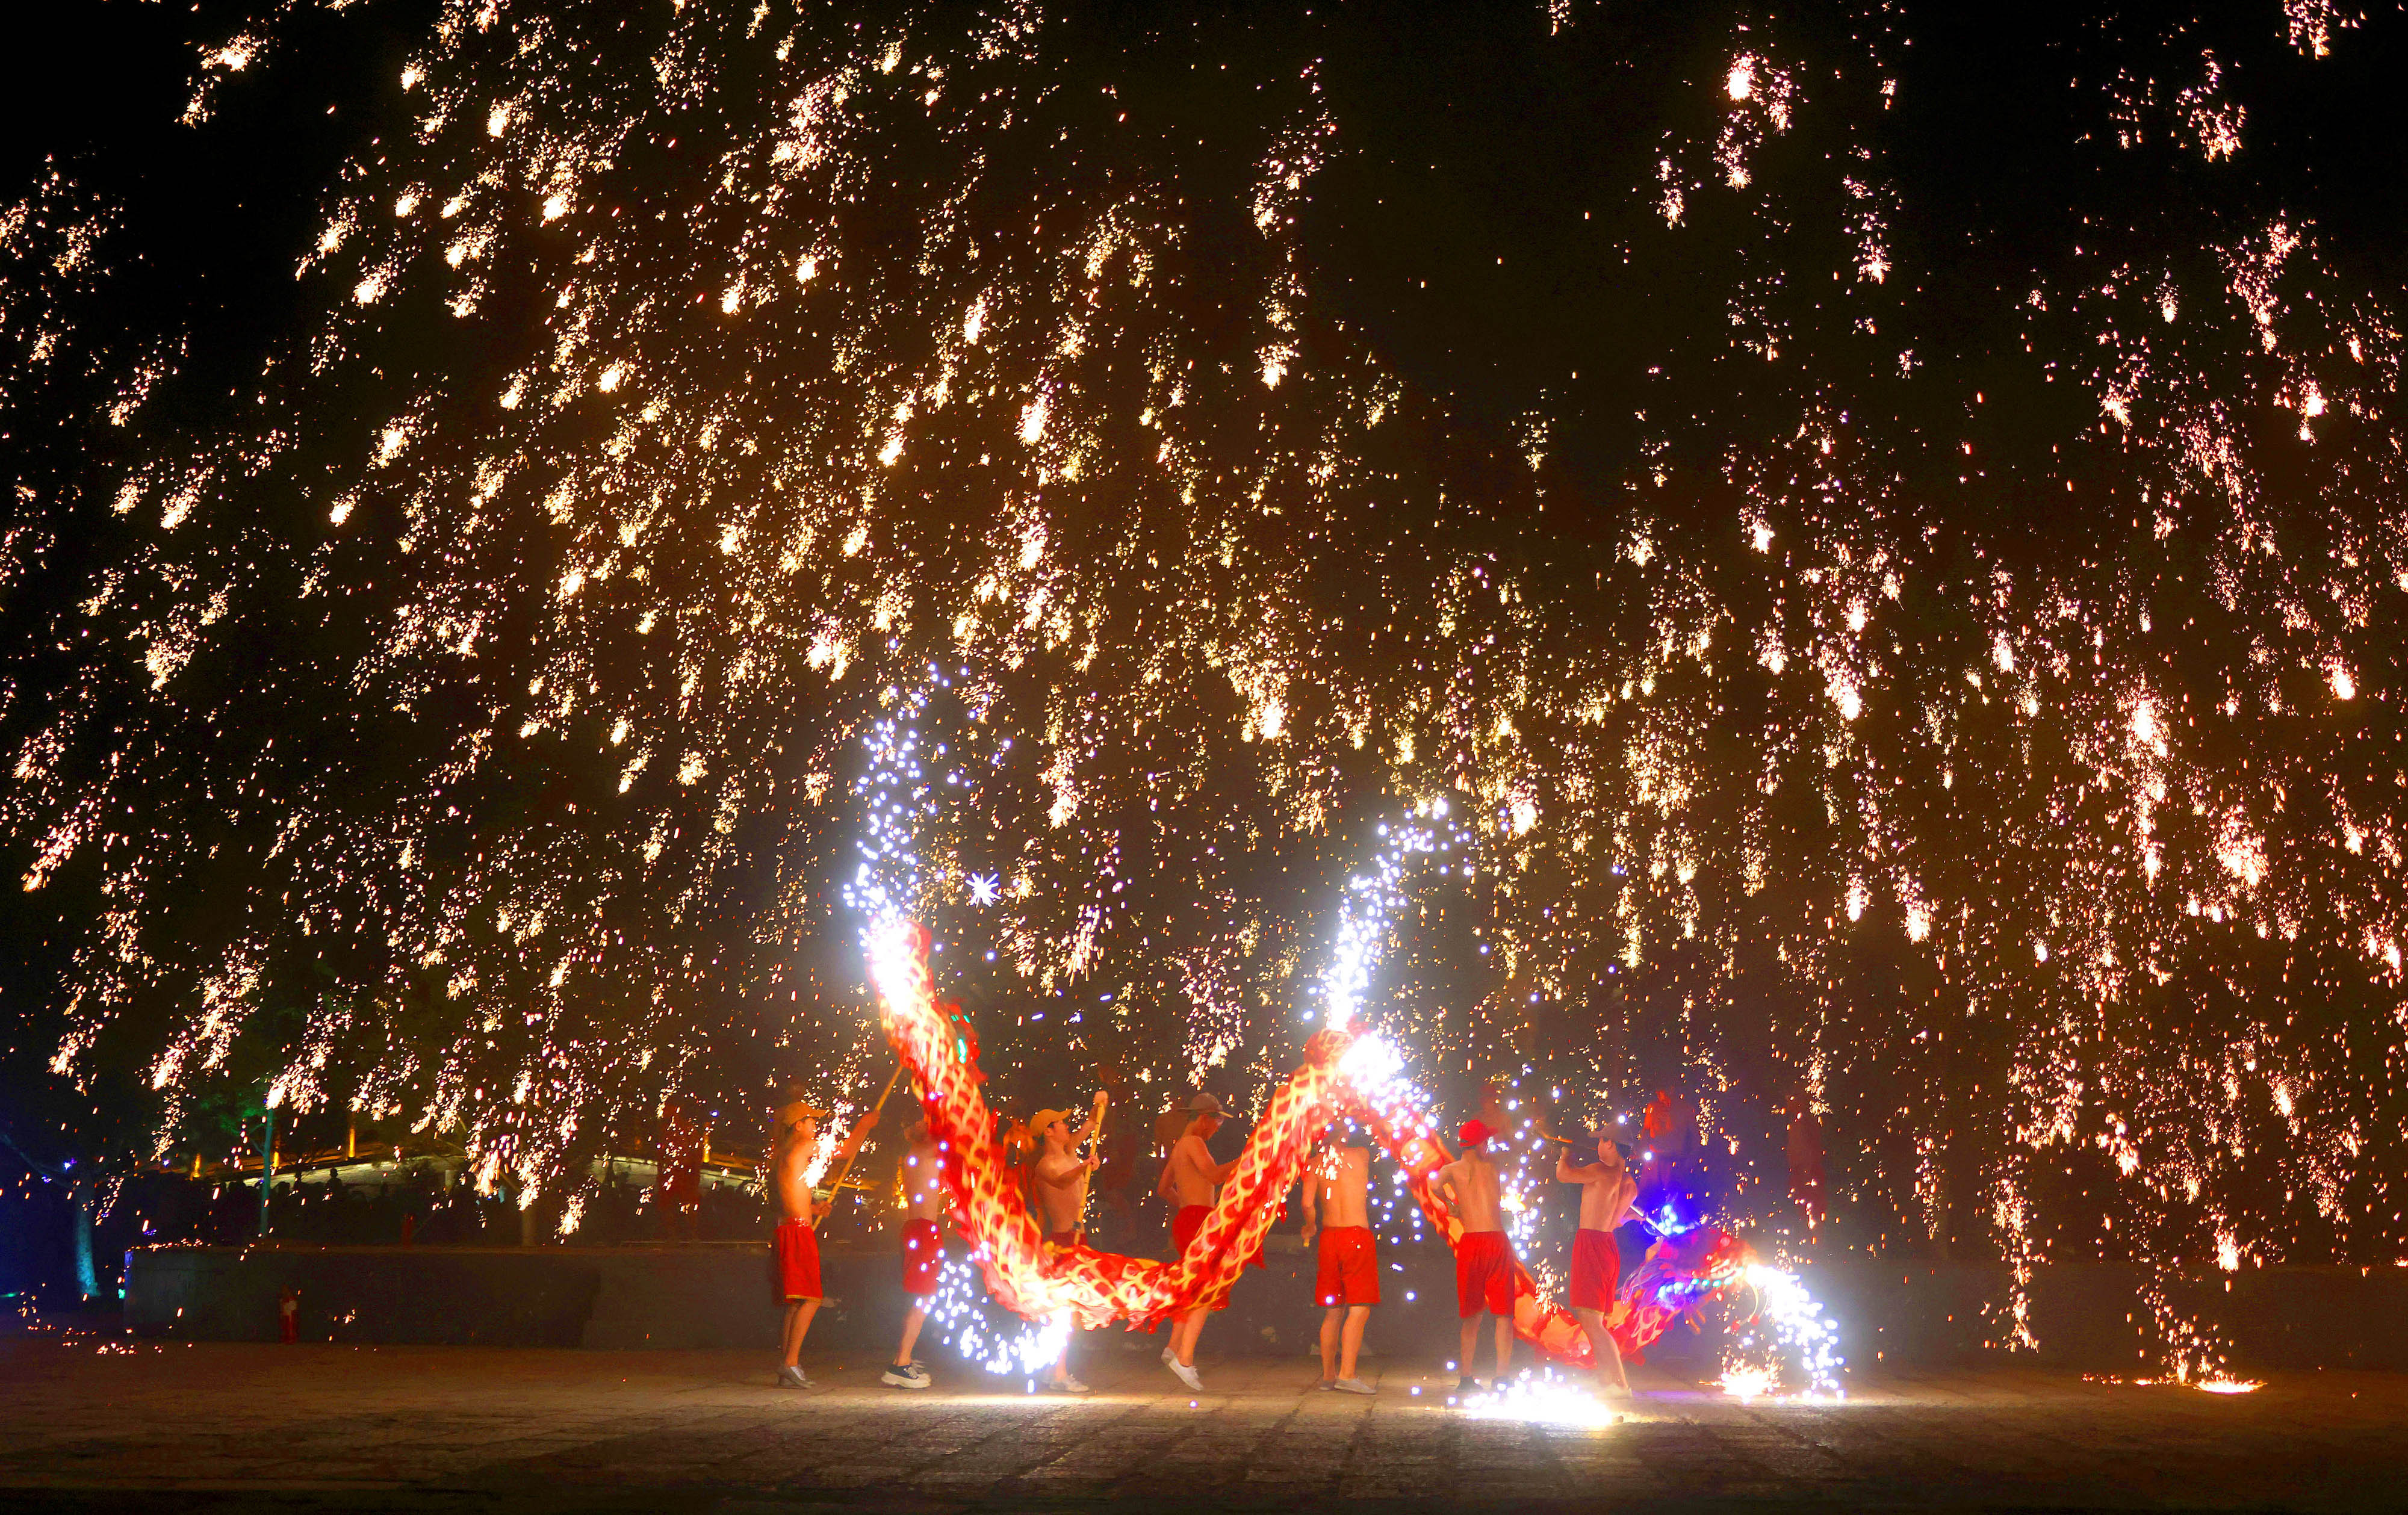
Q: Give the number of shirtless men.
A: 7